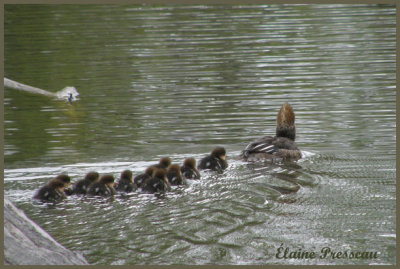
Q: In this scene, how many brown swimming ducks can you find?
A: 12